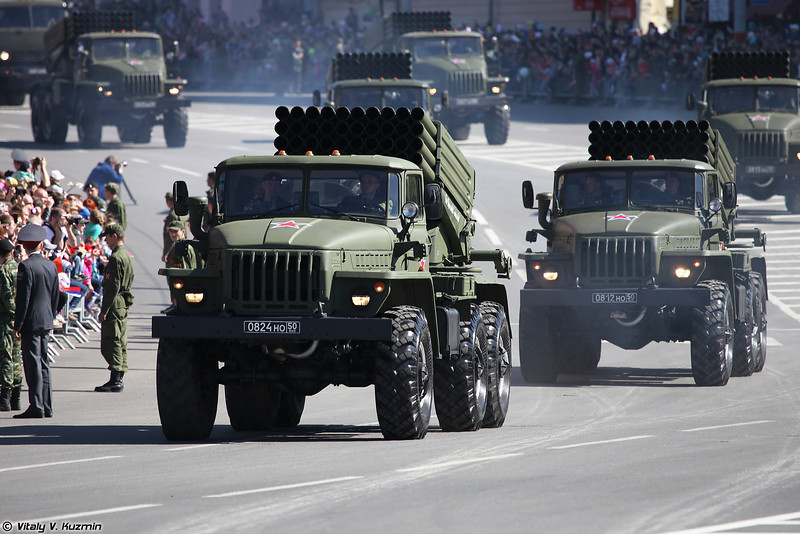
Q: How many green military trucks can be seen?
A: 7